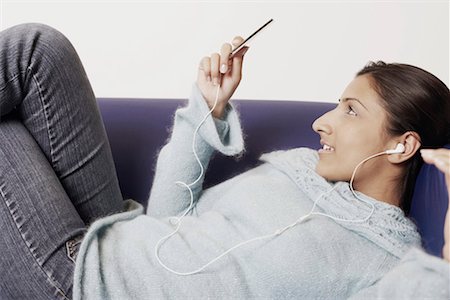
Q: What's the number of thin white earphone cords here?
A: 1